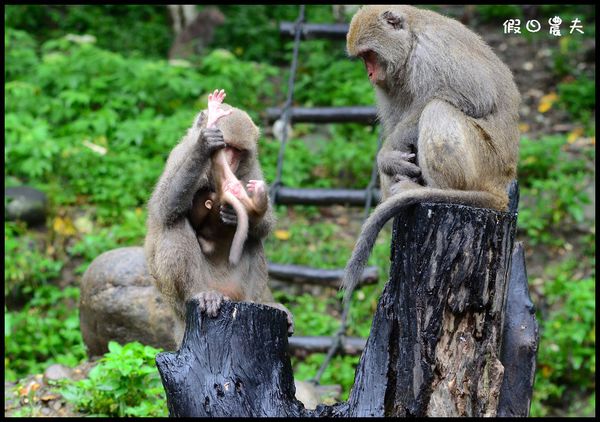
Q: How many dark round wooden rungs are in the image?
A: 5